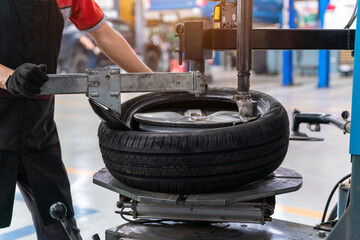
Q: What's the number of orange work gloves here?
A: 0